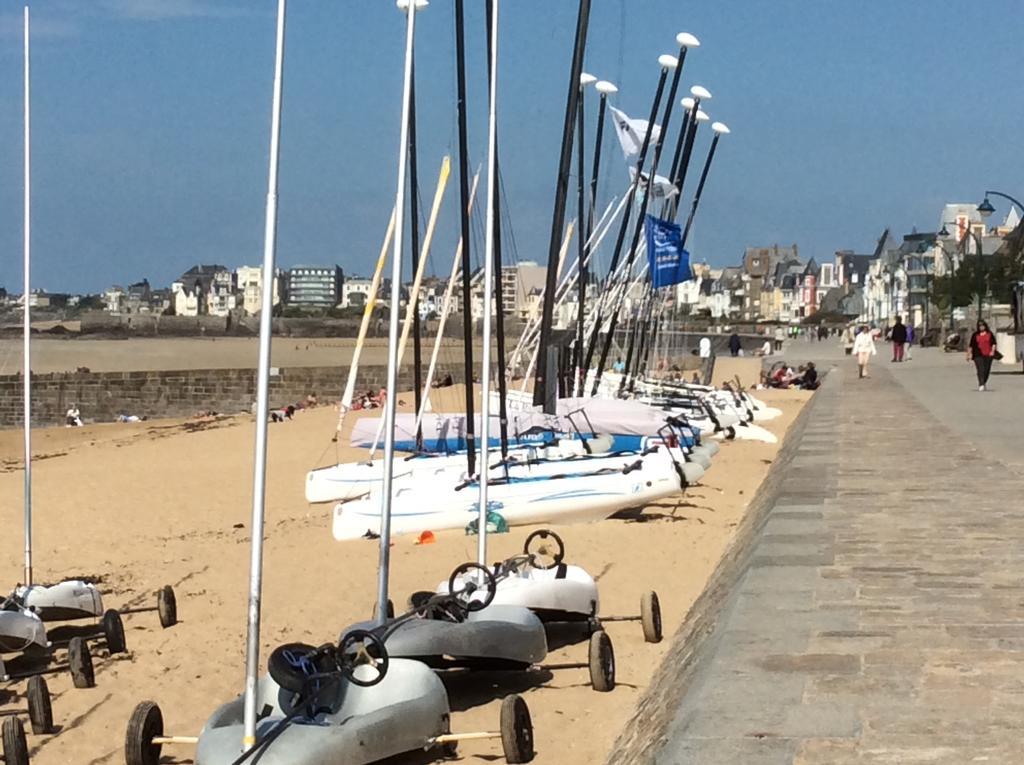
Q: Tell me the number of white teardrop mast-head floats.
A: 9